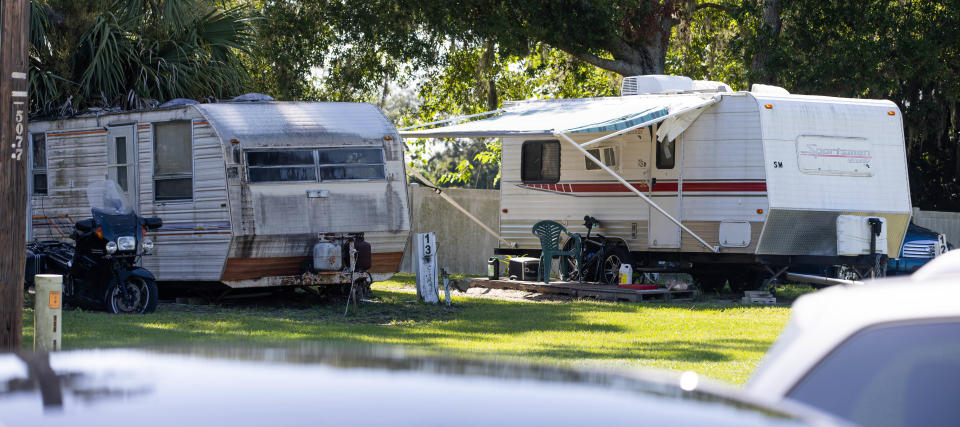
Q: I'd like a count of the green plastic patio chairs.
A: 1